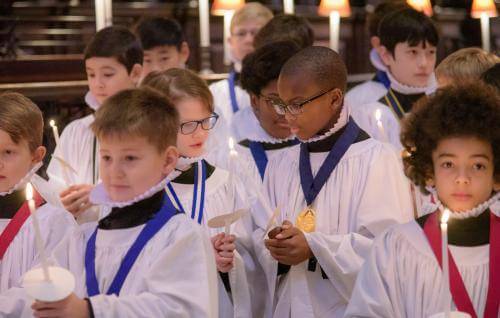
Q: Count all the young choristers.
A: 14